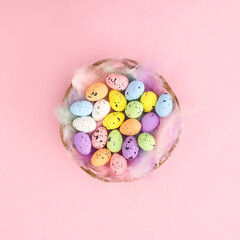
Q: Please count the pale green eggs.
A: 3